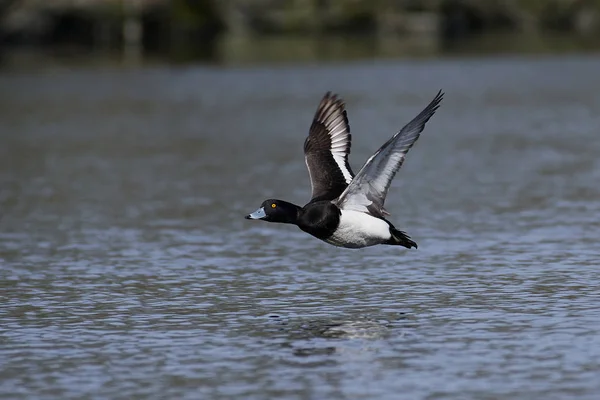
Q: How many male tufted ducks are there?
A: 1